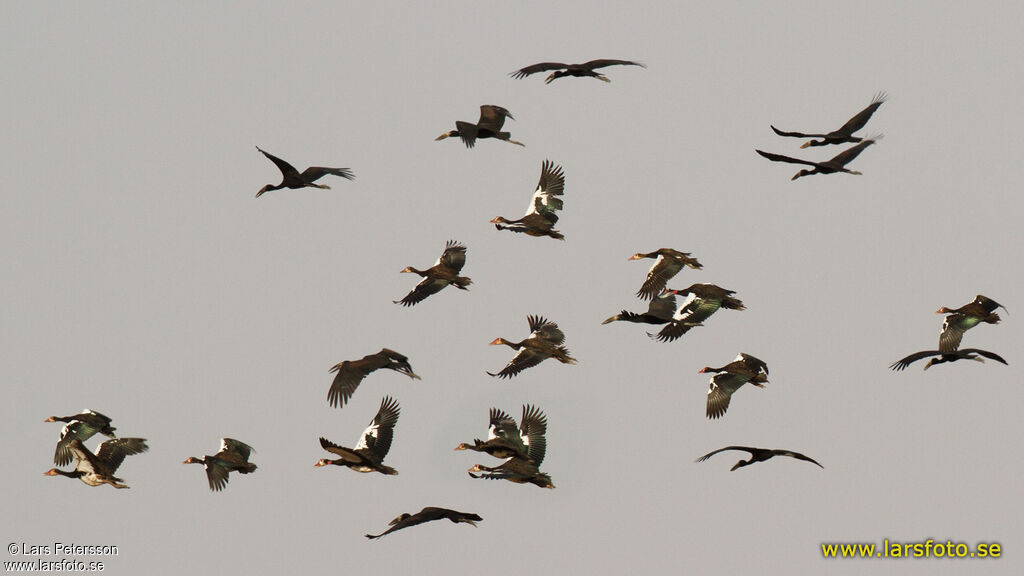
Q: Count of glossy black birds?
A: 10